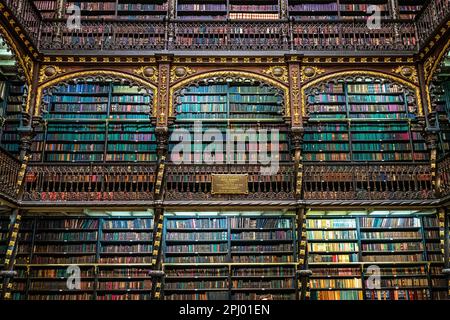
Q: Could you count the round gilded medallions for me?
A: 6